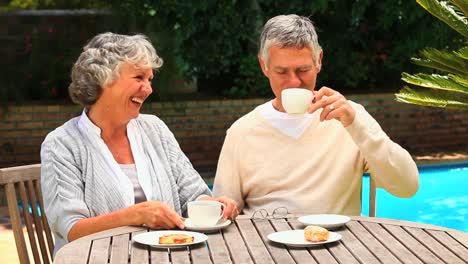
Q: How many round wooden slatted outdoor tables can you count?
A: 1